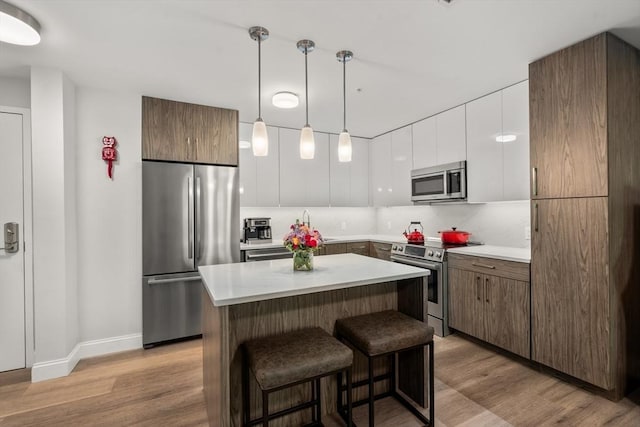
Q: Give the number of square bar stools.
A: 2